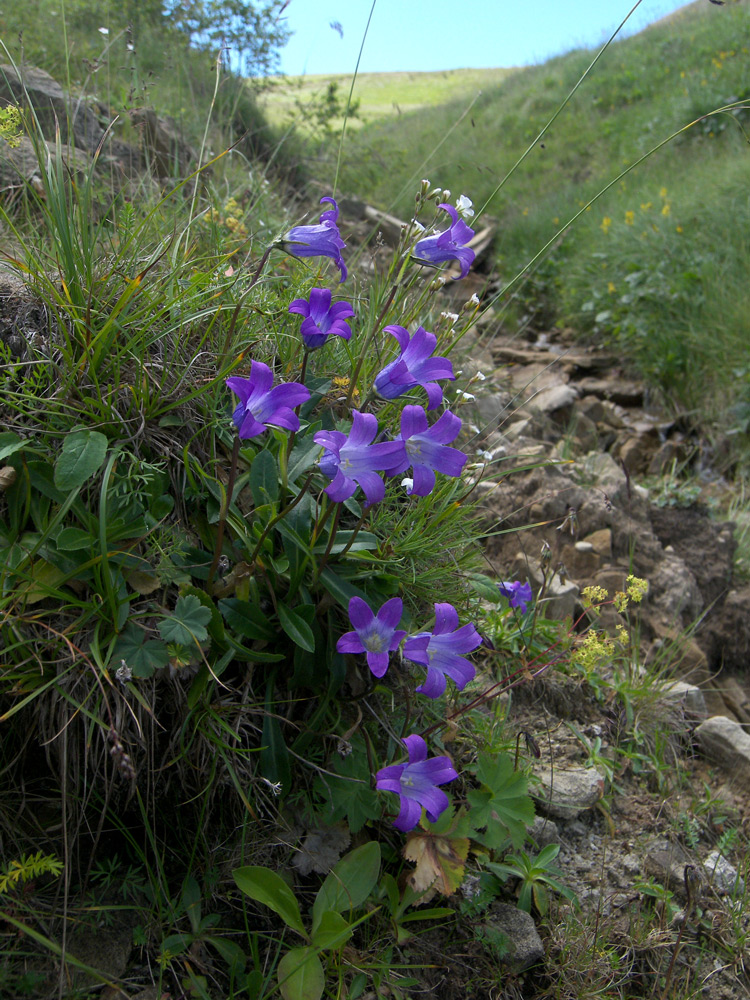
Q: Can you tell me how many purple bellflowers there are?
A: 11